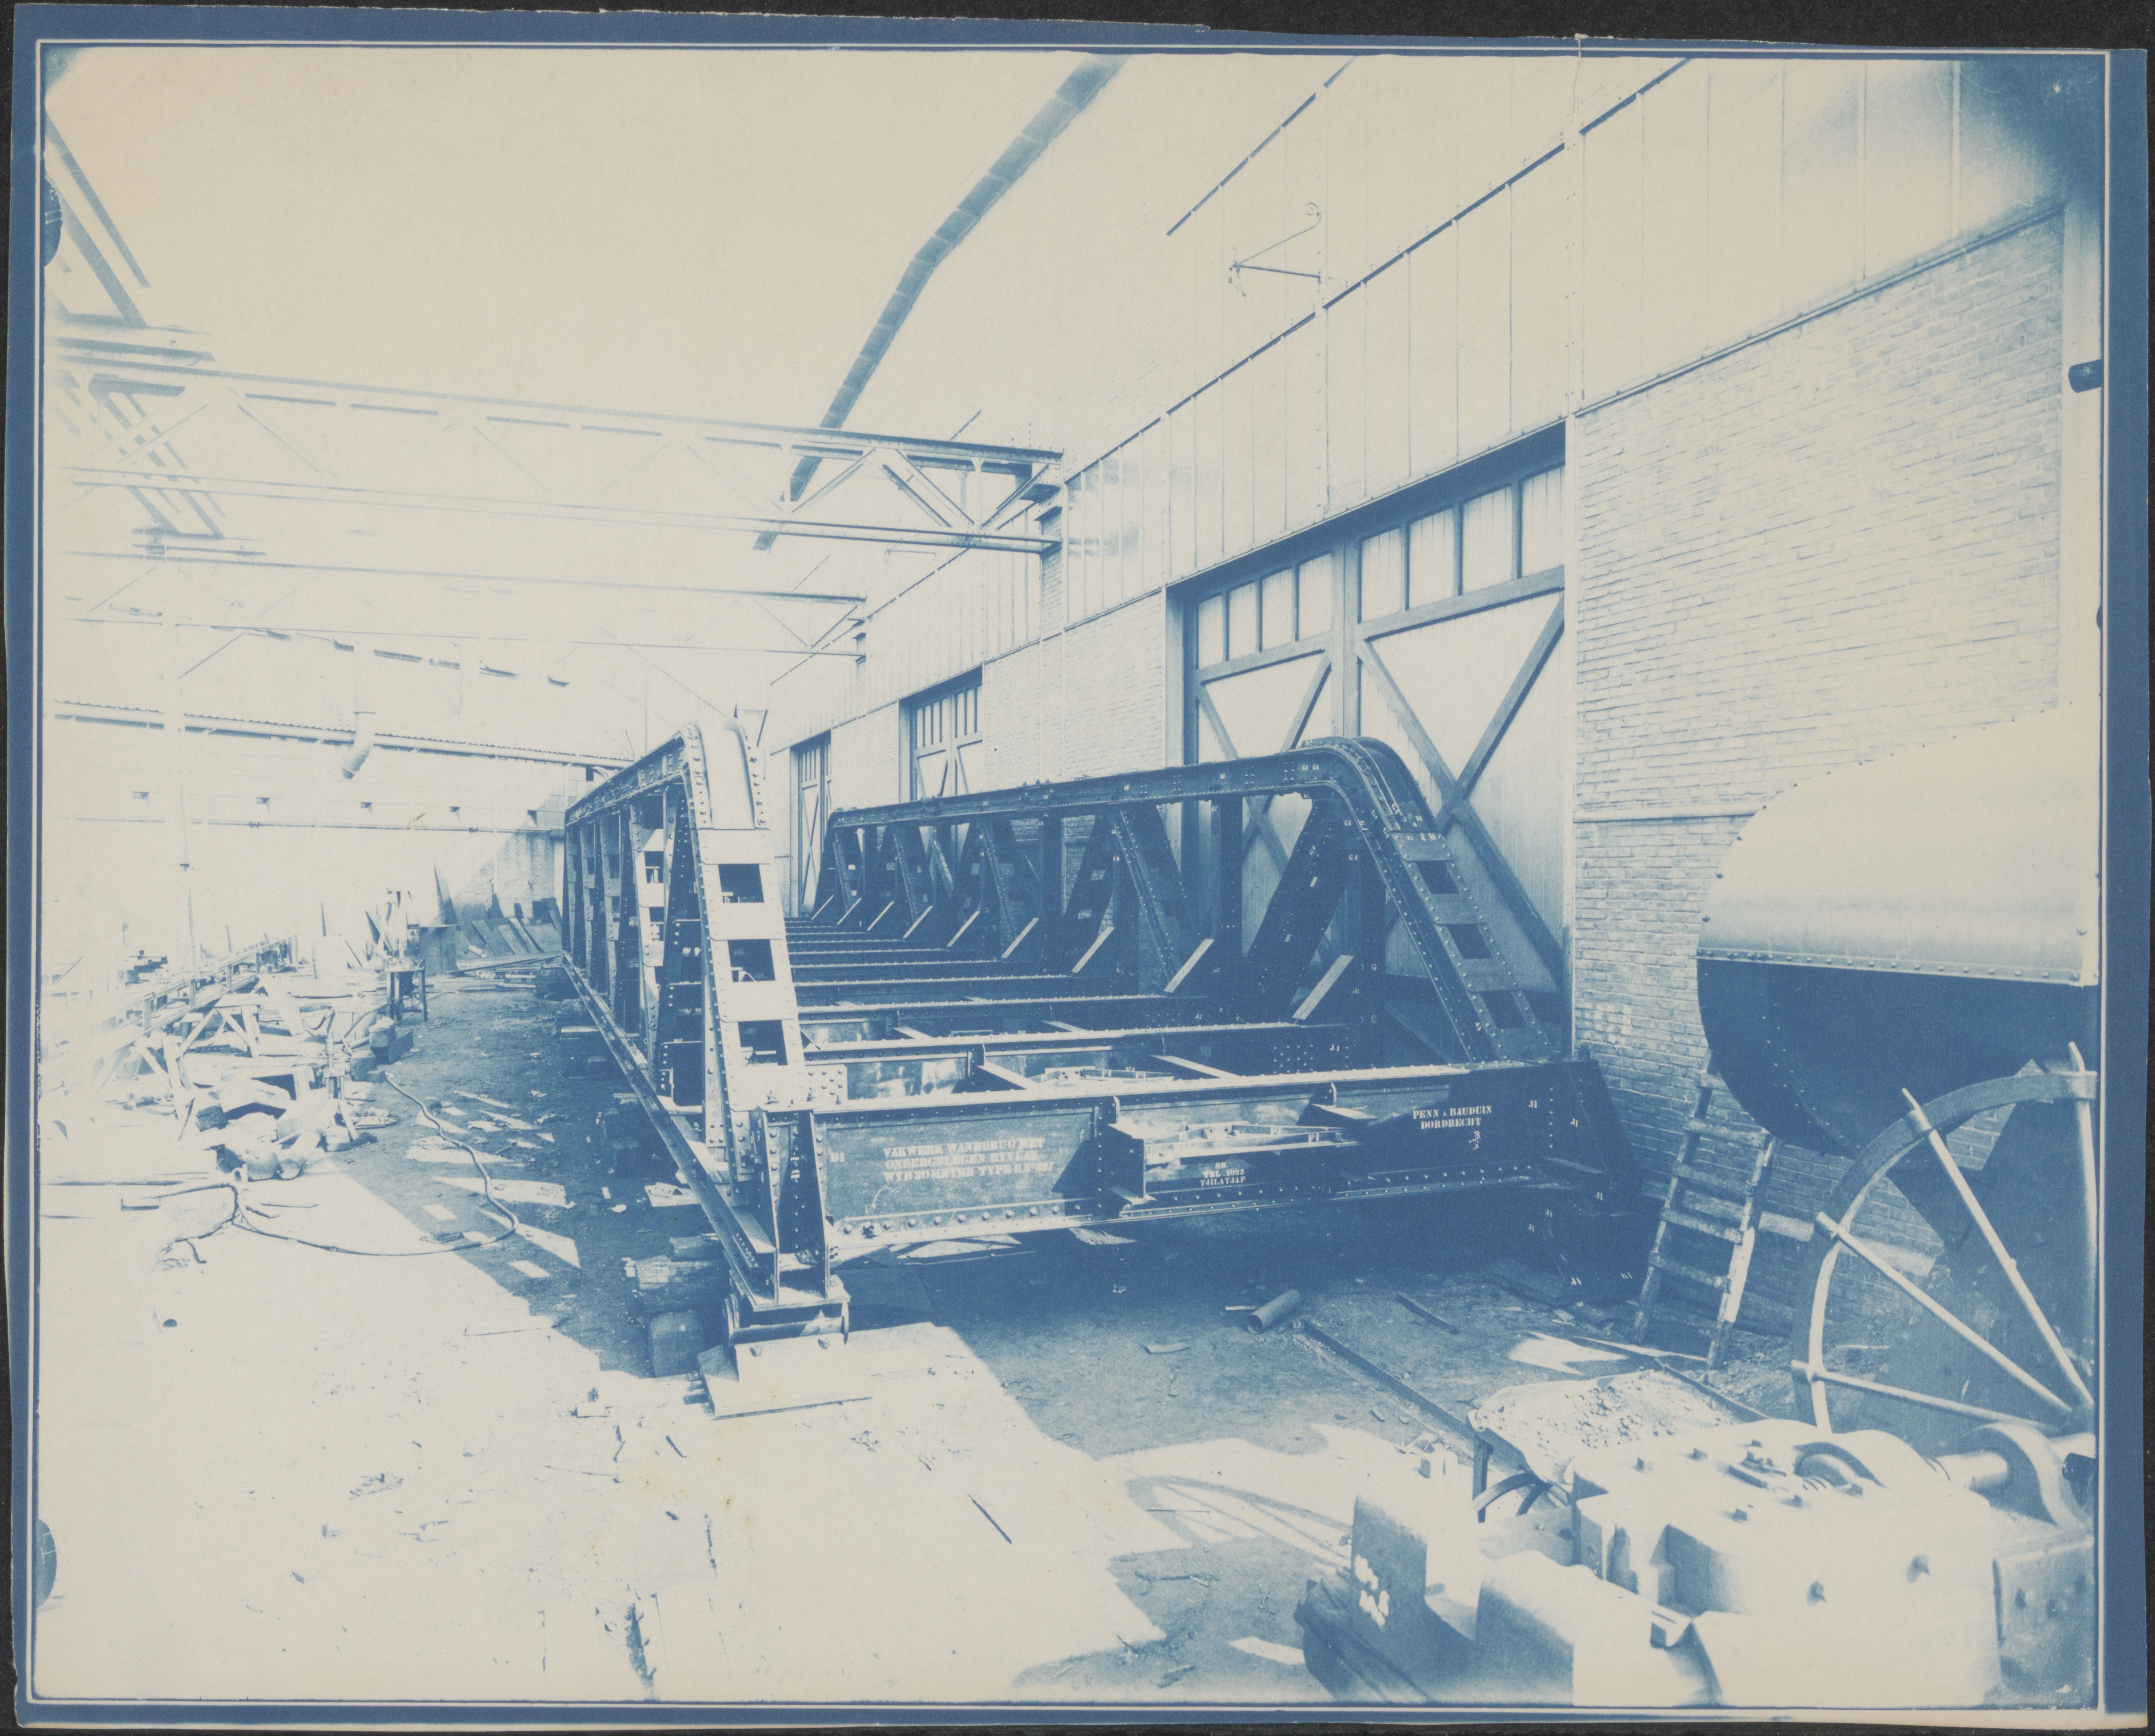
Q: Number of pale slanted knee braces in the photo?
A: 9